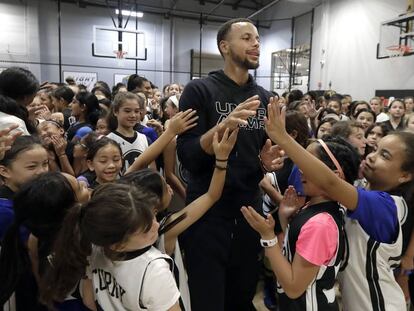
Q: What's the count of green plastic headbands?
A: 0